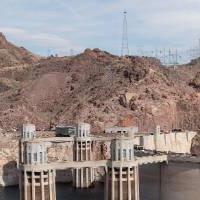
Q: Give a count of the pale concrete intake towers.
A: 4